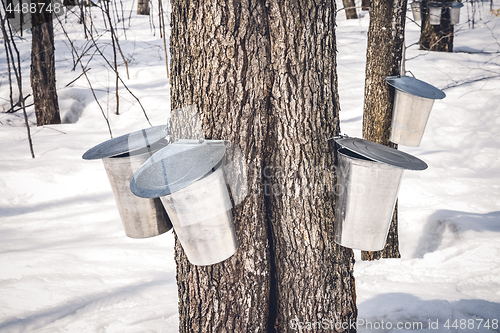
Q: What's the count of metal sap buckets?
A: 7